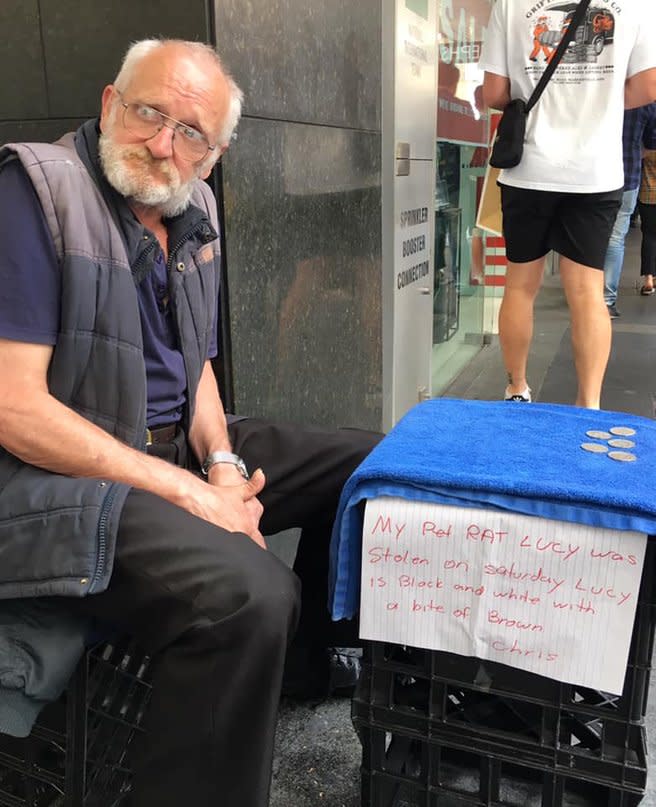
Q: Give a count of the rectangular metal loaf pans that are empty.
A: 0